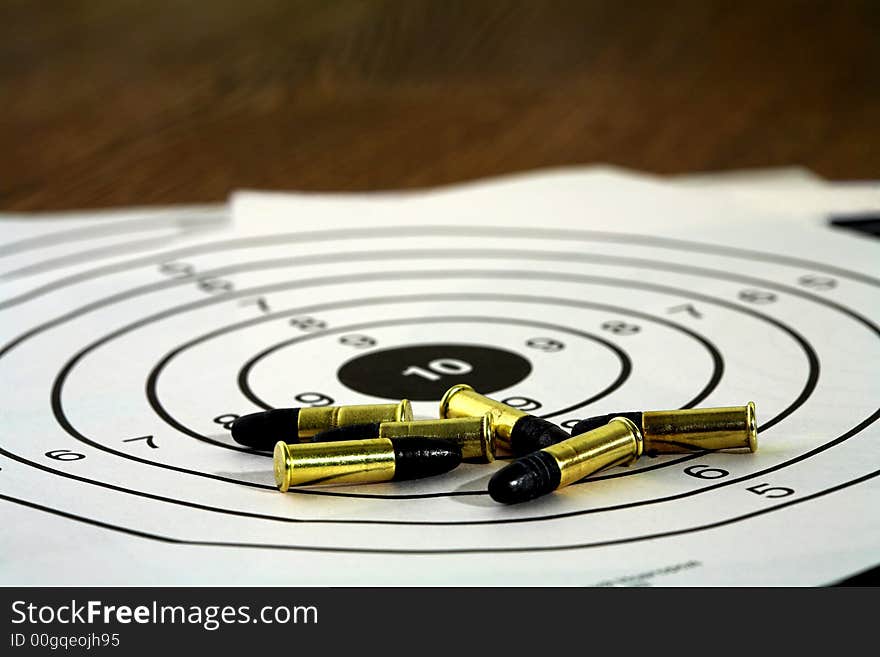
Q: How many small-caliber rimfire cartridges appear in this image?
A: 6